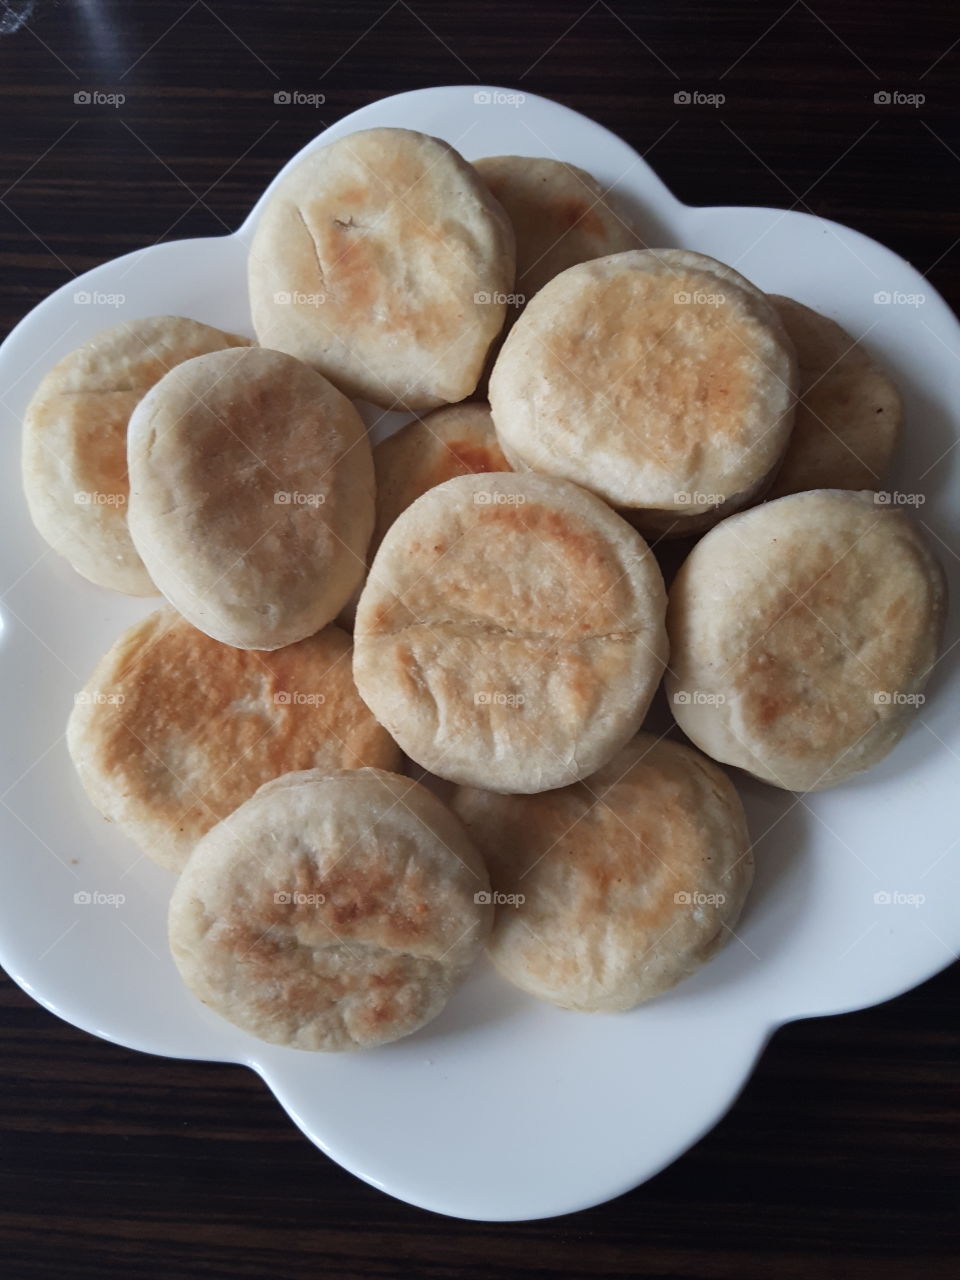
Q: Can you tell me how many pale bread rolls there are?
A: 12